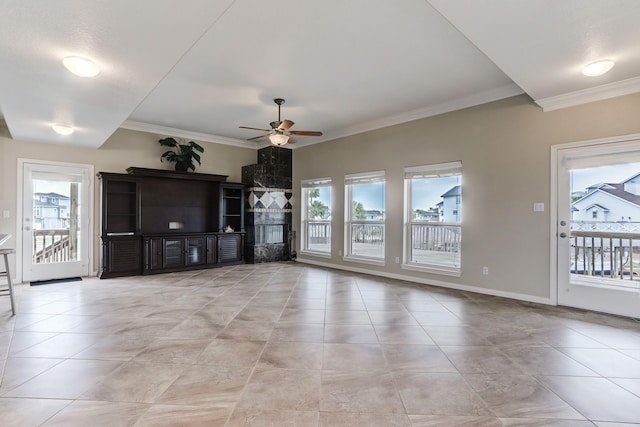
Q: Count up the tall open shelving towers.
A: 2